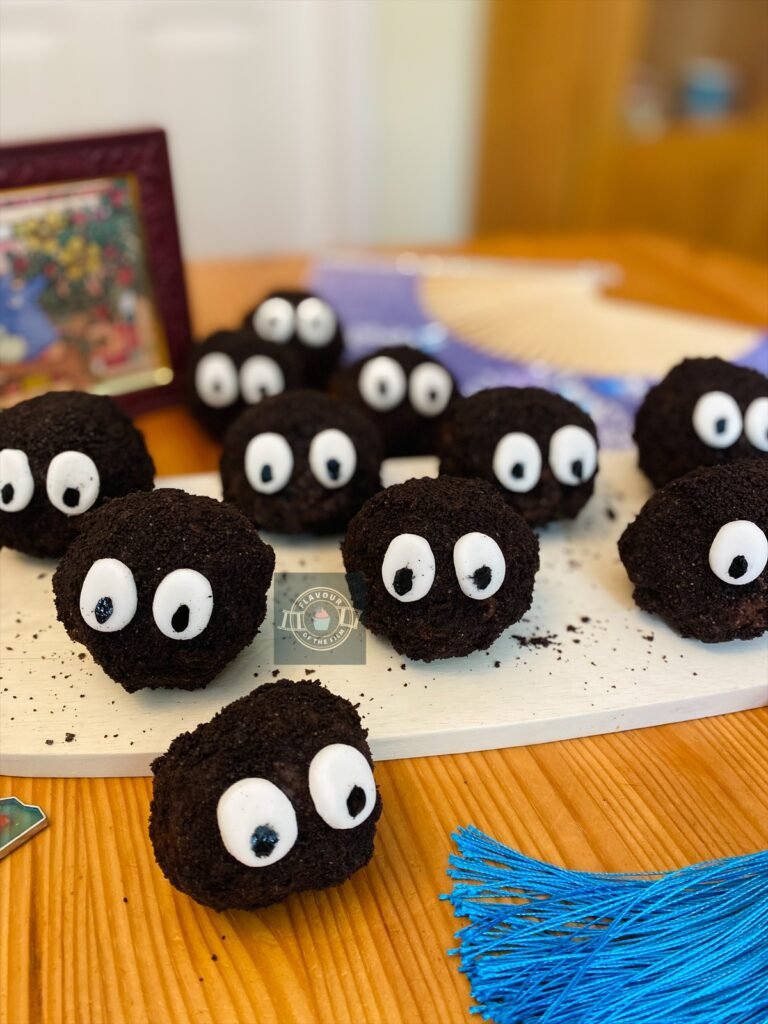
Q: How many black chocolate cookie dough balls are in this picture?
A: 11